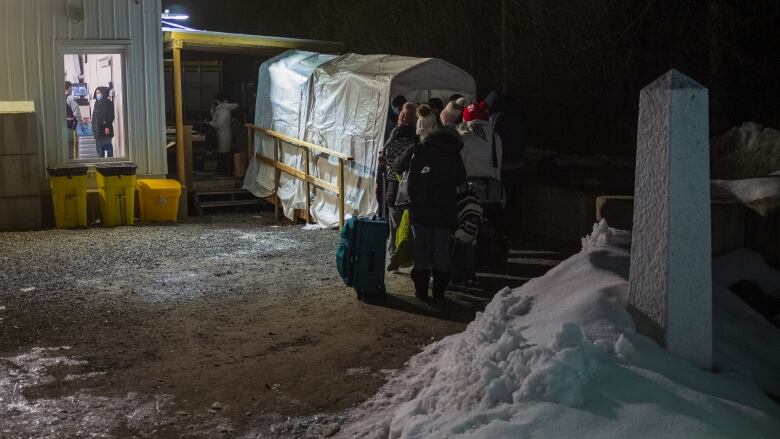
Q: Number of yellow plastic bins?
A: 3